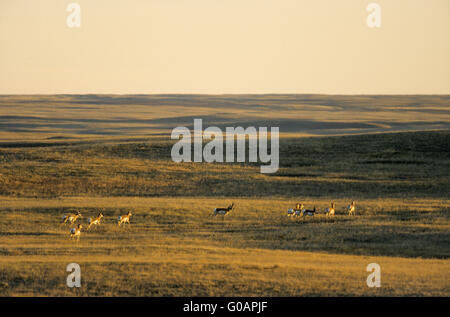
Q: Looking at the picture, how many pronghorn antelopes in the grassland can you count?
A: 10